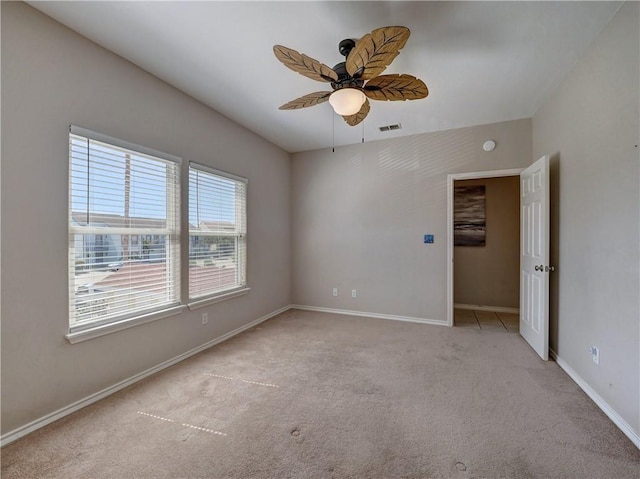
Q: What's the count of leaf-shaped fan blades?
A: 5